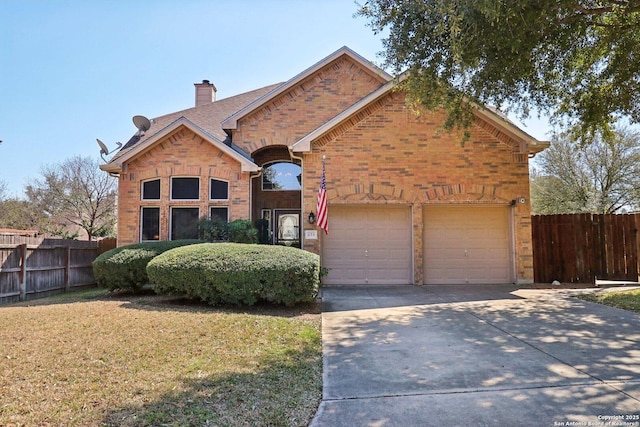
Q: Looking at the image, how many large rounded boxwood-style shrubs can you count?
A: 2